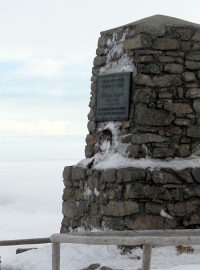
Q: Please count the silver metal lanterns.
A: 0